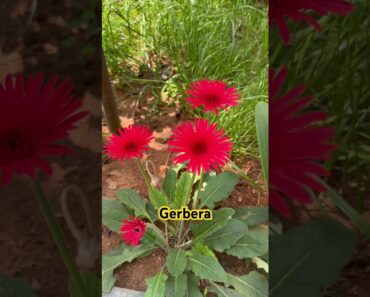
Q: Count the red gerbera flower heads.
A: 4